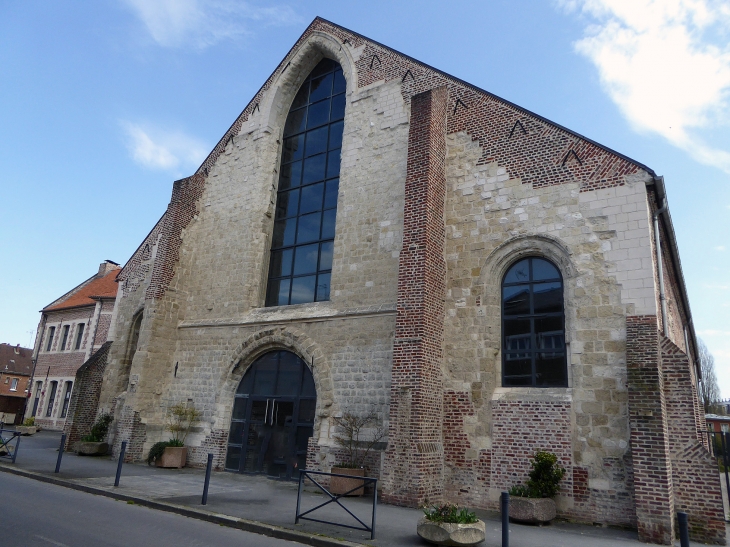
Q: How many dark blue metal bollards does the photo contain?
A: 5